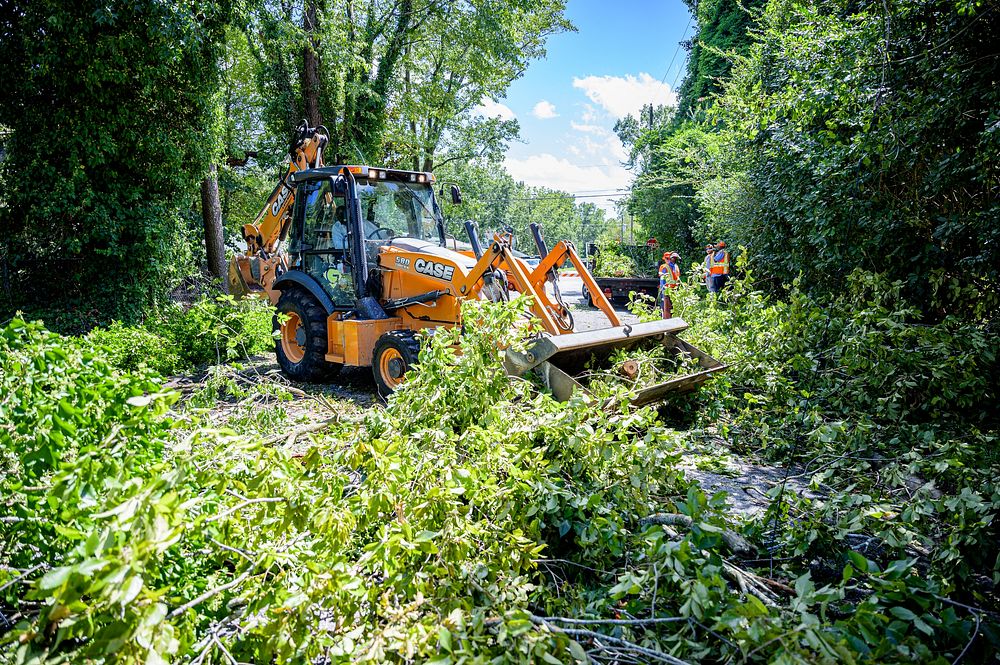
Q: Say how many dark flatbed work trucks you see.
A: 1